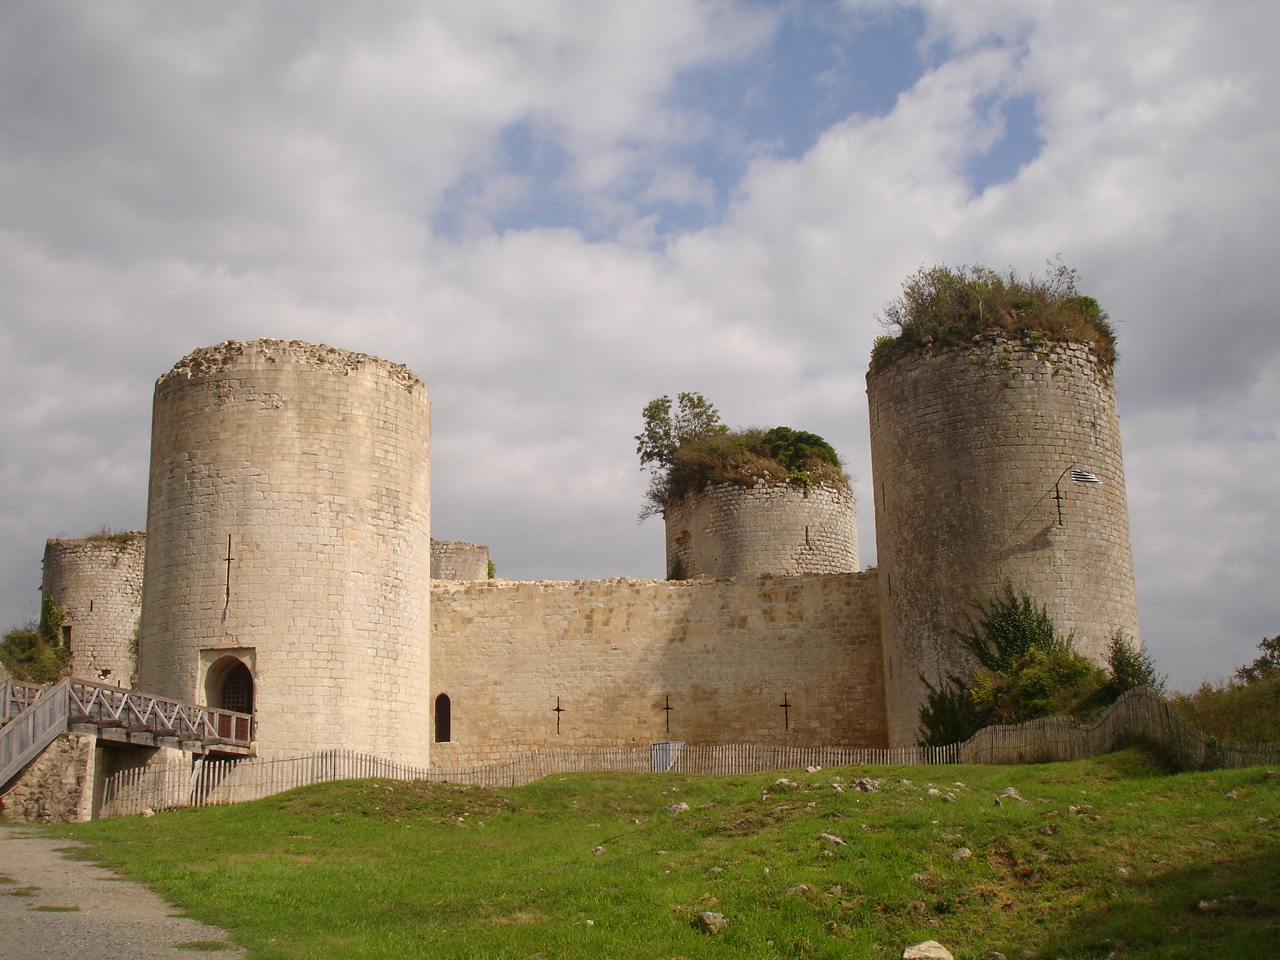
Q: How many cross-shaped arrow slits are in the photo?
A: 5